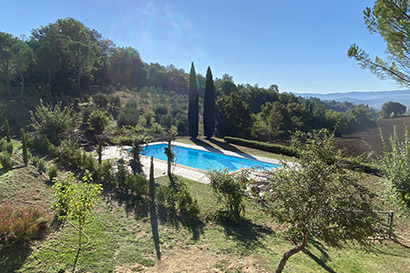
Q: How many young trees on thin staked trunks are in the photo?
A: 1